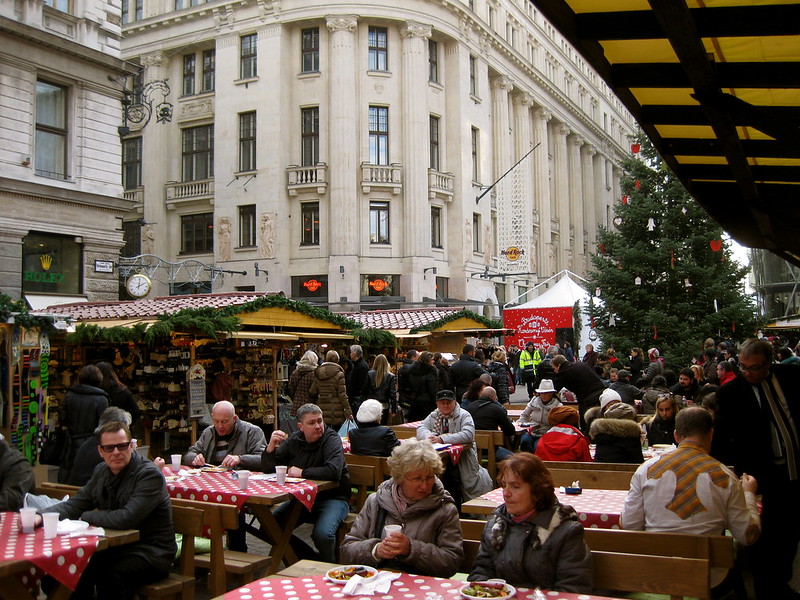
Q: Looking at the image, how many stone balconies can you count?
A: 5